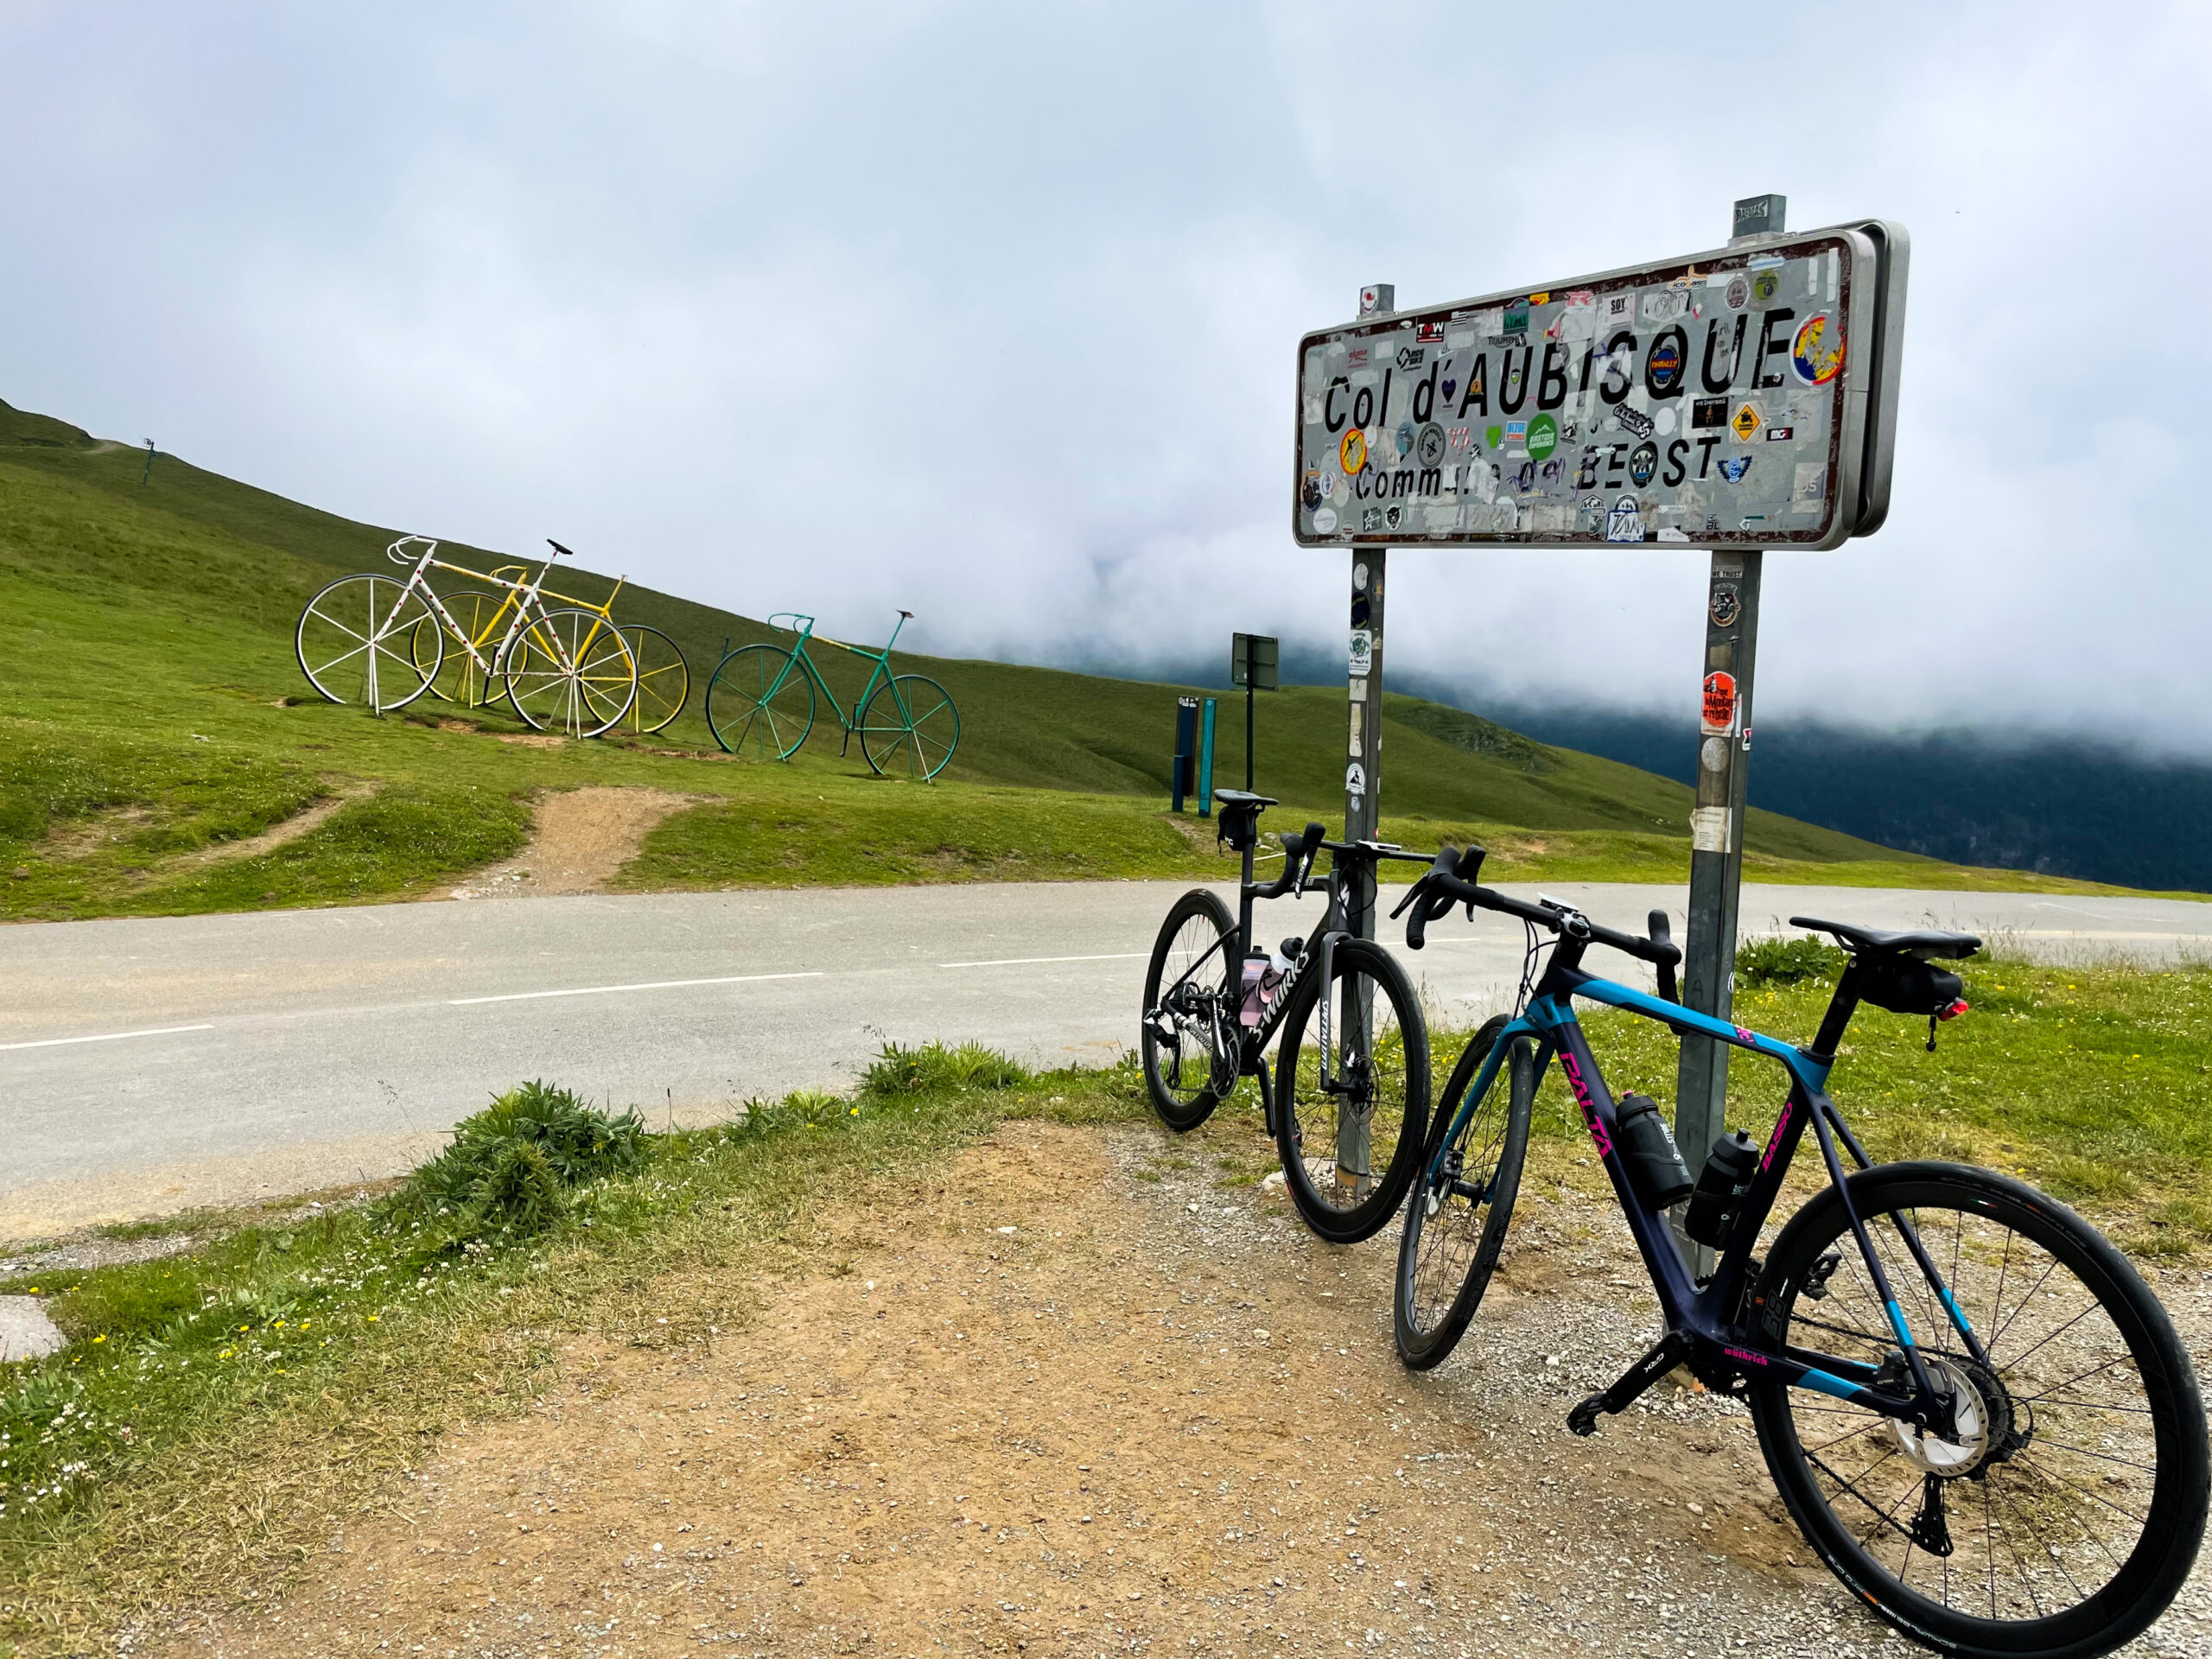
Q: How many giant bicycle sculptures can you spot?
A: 3